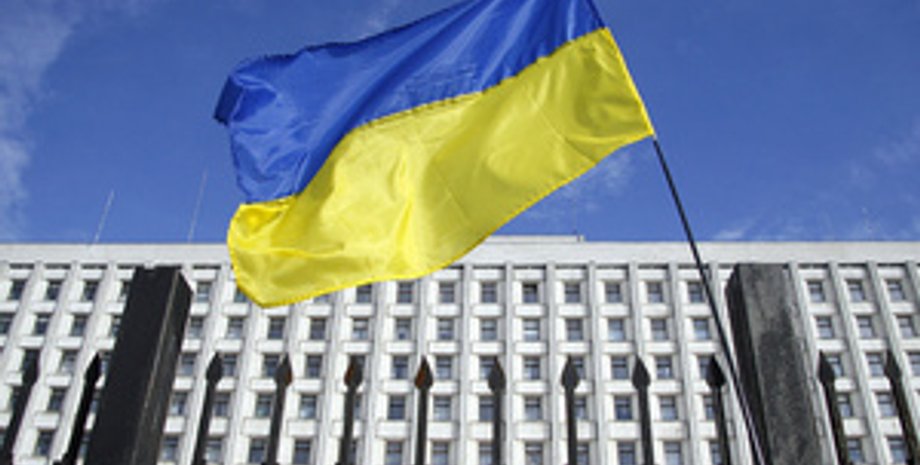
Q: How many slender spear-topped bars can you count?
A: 12